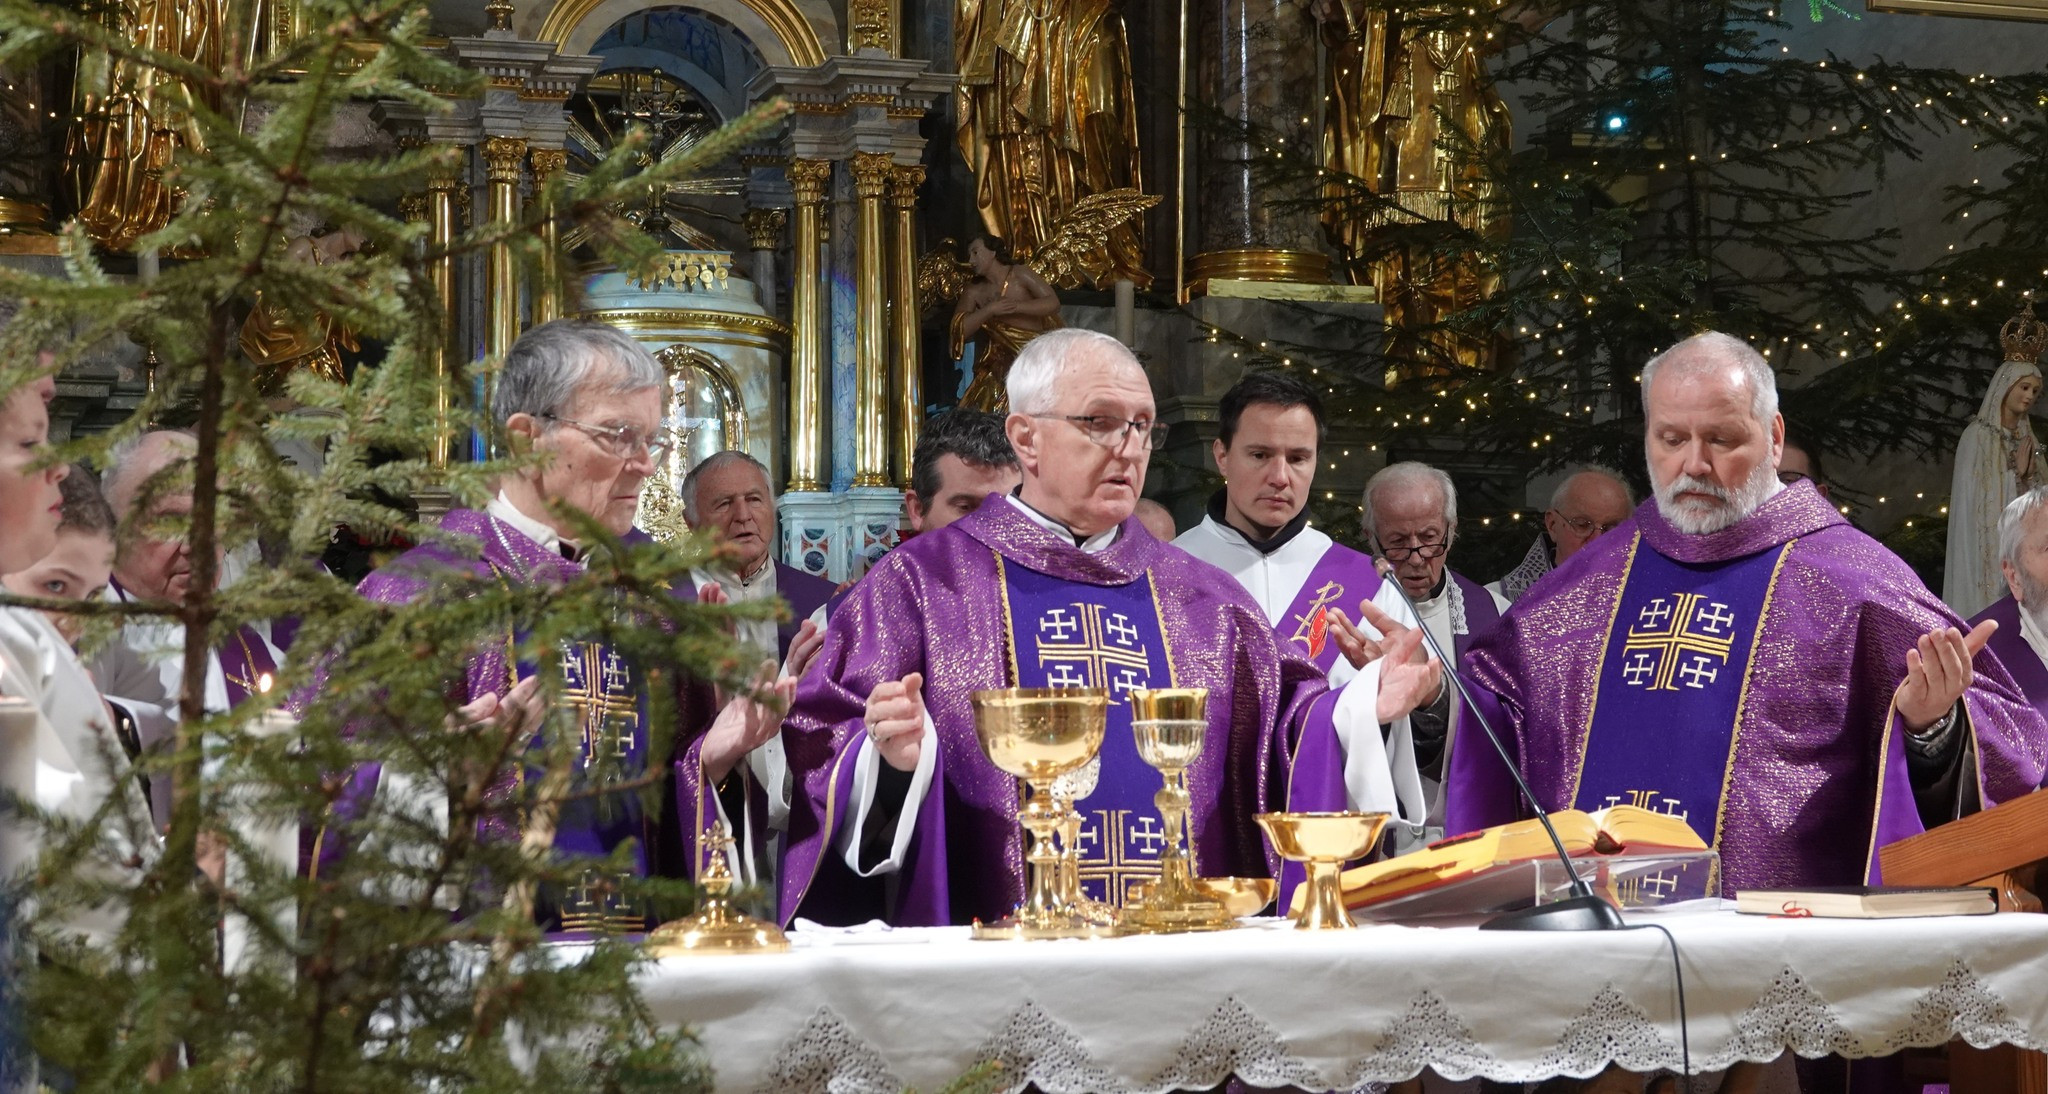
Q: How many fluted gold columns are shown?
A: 6